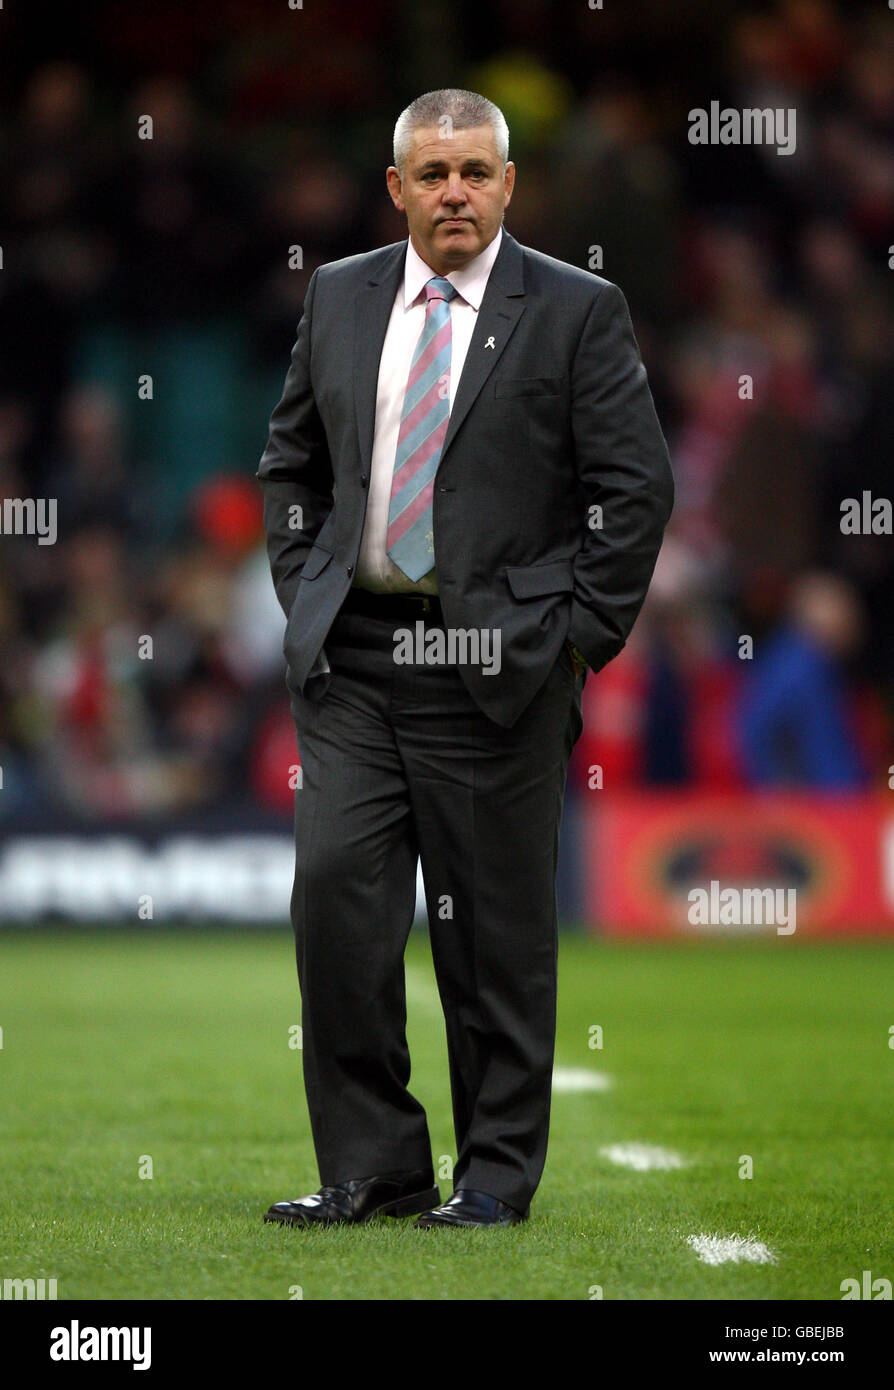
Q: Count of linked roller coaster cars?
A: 0